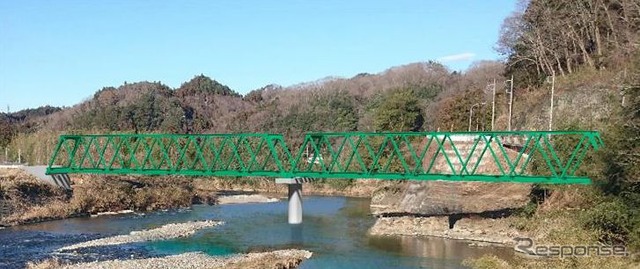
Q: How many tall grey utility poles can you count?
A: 3